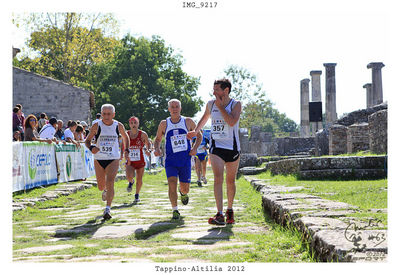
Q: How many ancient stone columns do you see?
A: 5